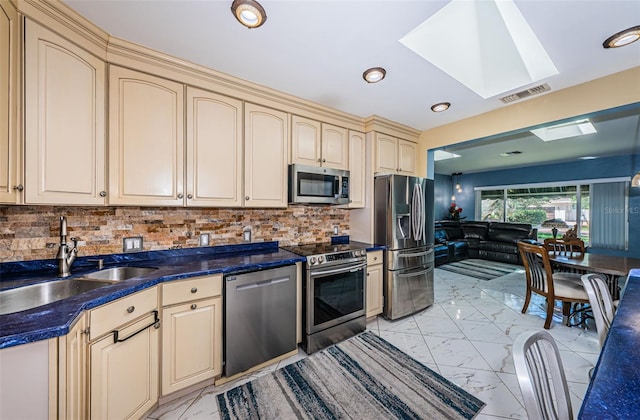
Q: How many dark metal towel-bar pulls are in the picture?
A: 1